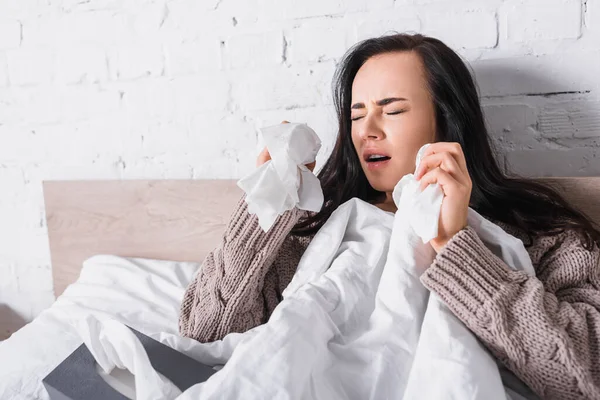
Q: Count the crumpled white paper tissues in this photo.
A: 2